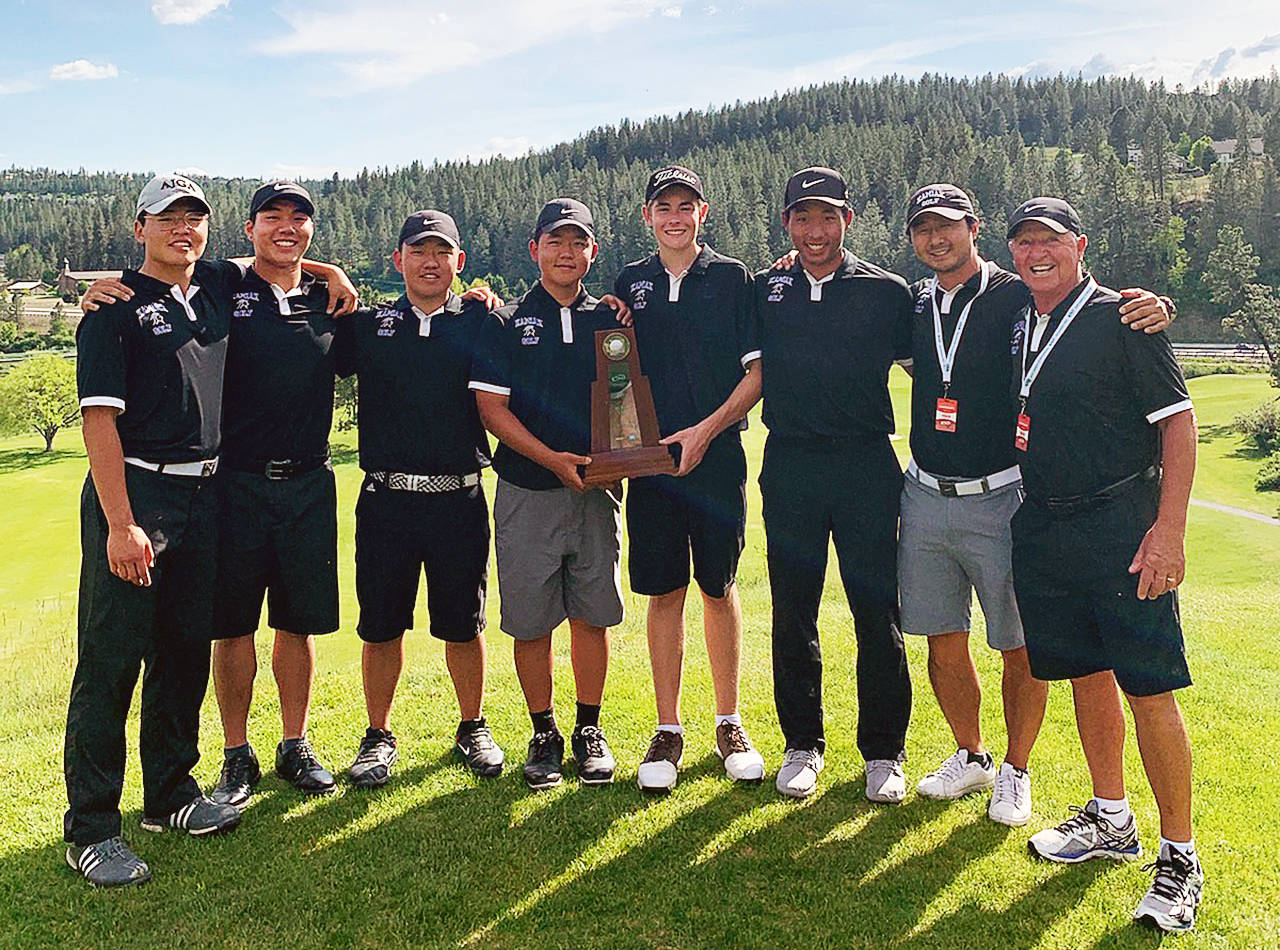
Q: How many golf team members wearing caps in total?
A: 8